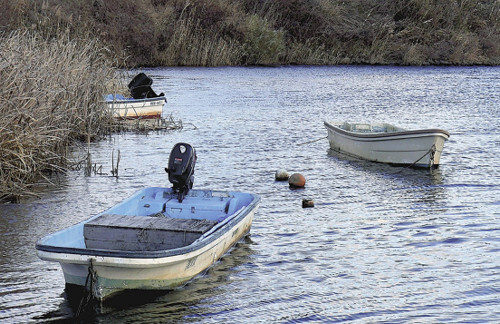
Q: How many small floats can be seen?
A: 3